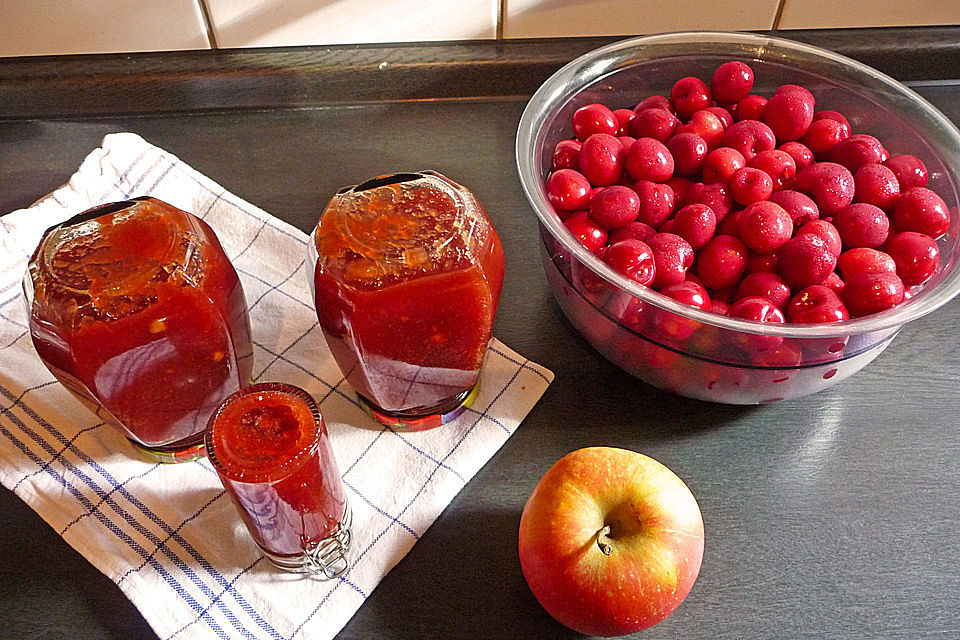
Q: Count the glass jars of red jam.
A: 3